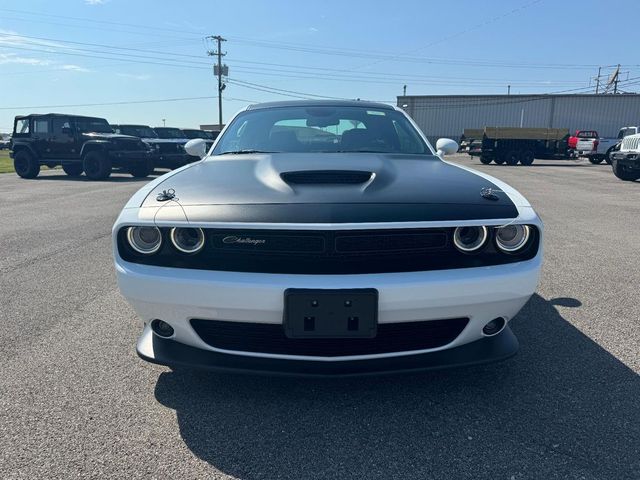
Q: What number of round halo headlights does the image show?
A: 4